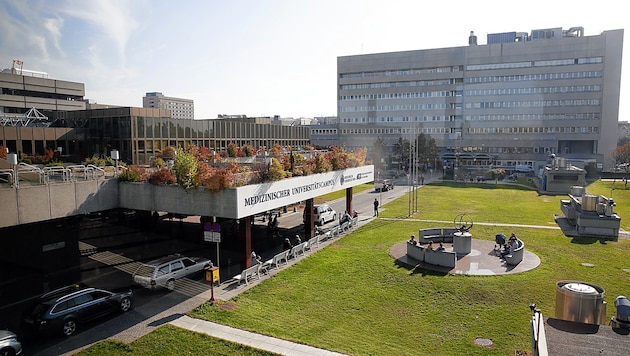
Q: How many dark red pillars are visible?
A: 3